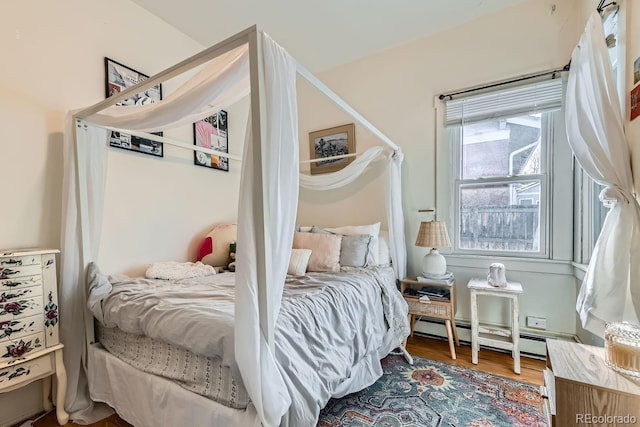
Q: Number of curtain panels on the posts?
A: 3